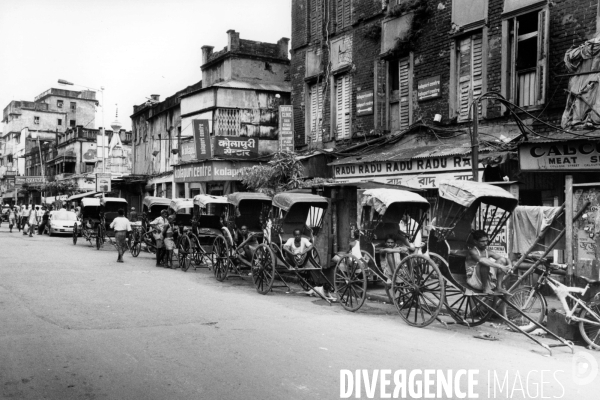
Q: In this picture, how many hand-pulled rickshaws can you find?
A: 9